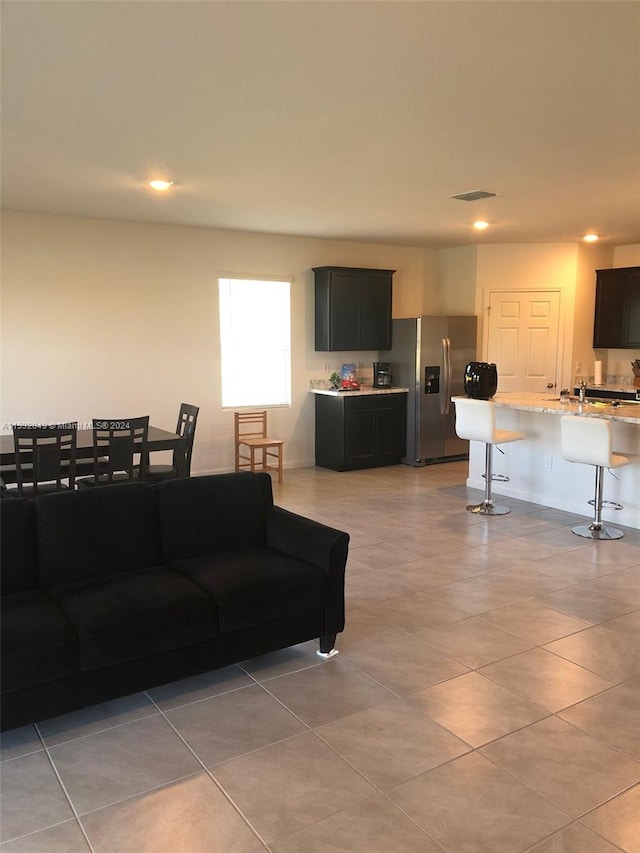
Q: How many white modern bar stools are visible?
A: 2